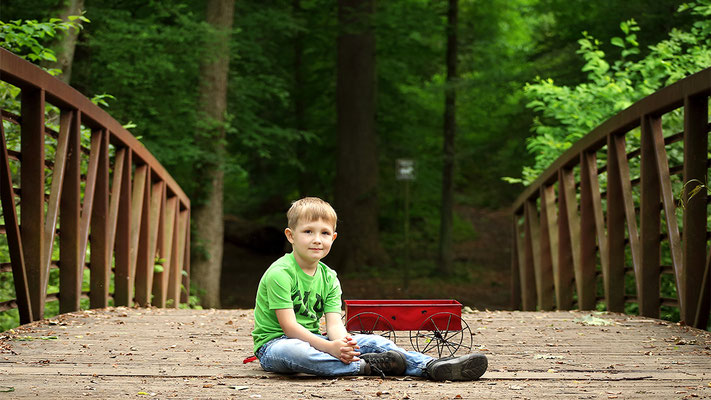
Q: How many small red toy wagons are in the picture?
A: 1